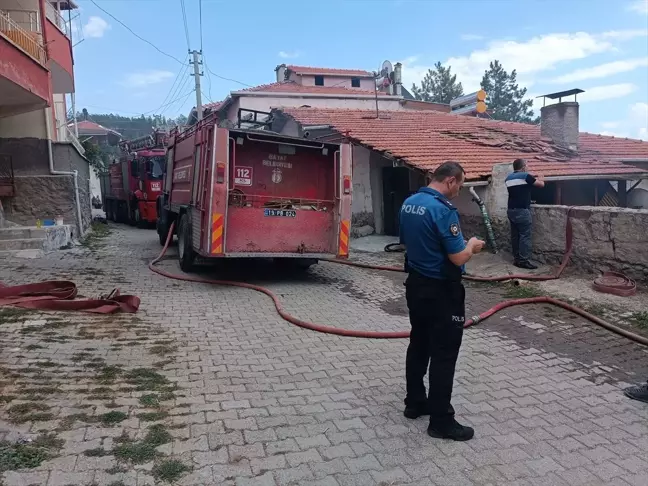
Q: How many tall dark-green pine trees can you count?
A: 2